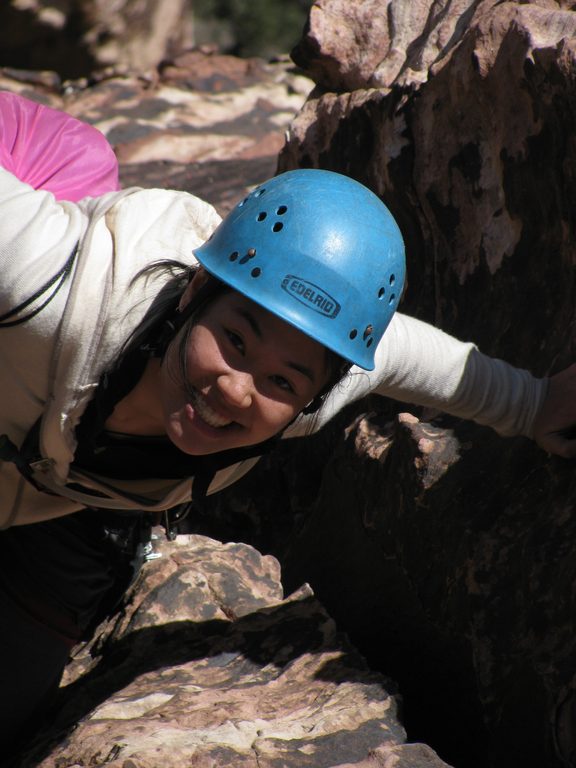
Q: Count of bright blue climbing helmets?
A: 1